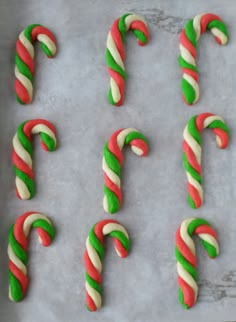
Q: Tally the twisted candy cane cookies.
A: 9